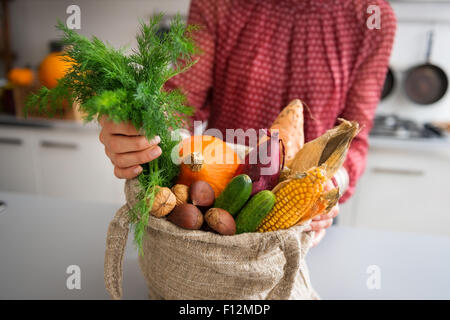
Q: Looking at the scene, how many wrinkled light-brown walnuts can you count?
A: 2